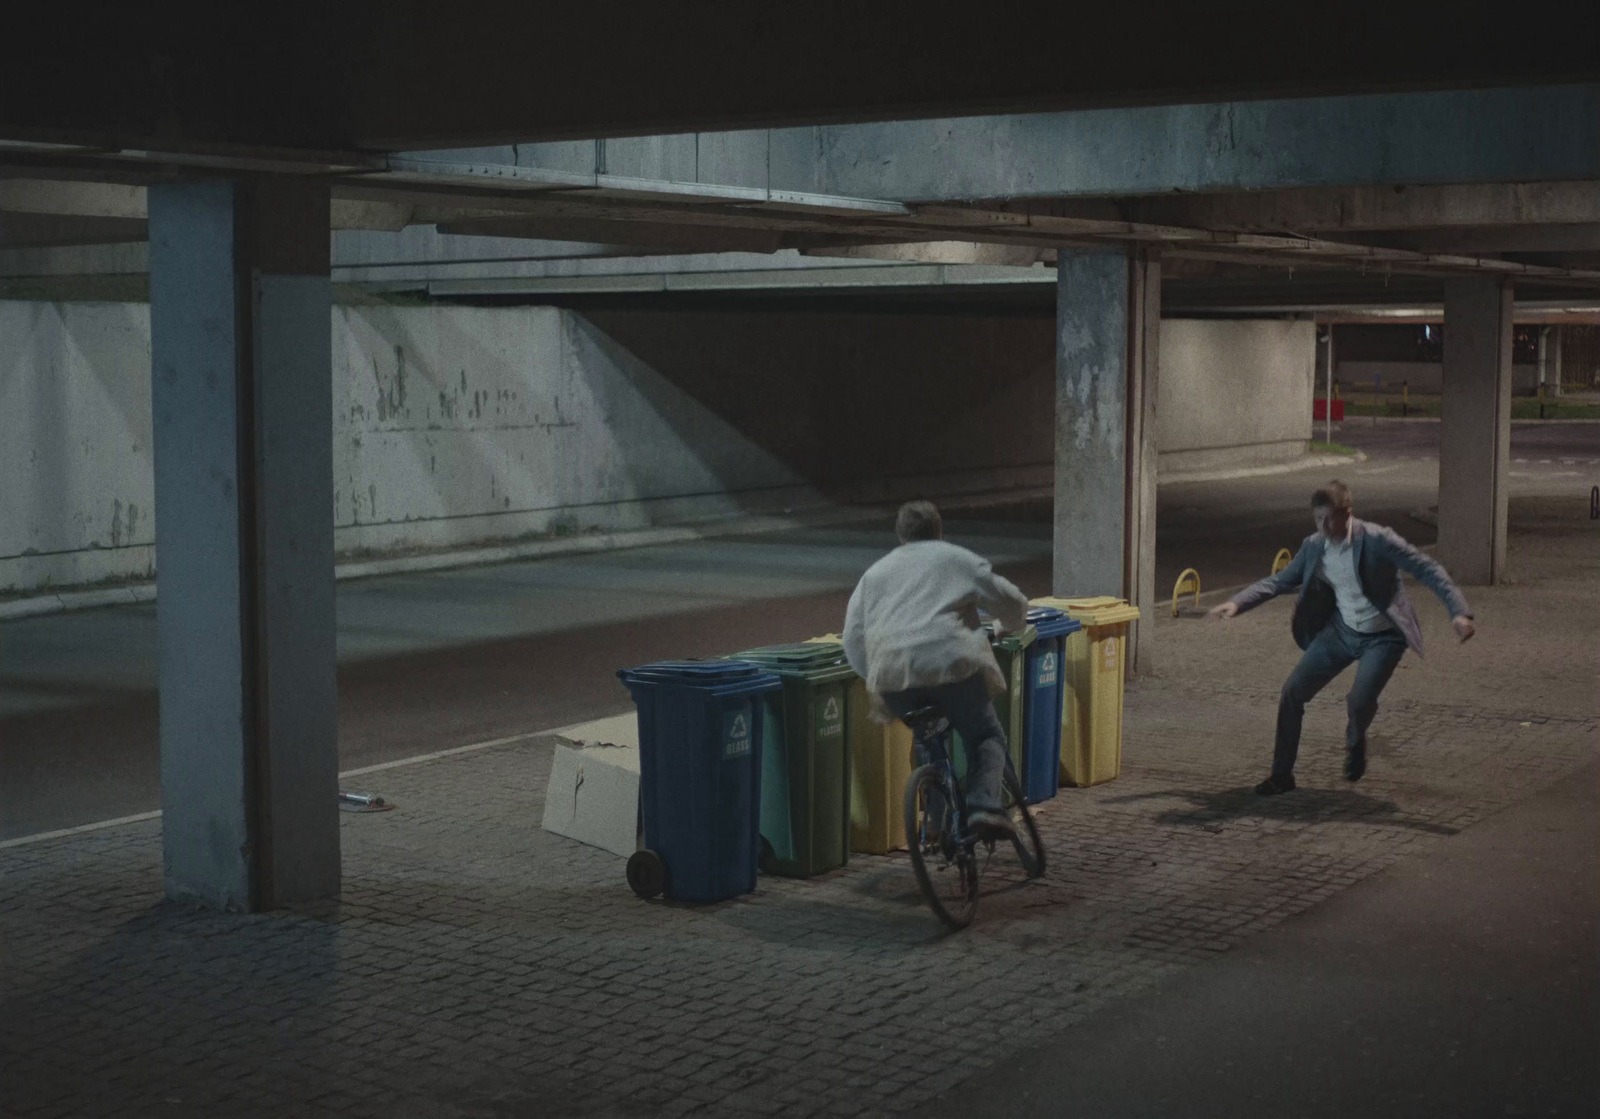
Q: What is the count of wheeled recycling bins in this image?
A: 6